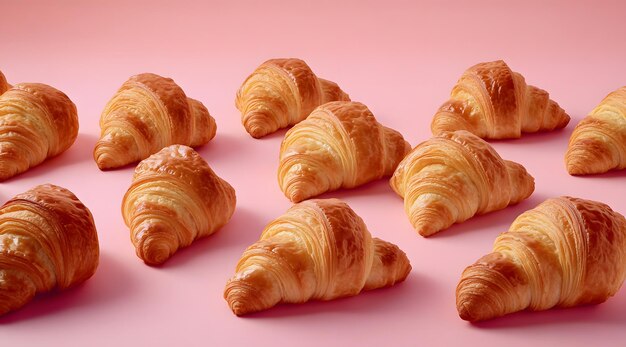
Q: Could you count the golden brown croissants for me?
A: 12